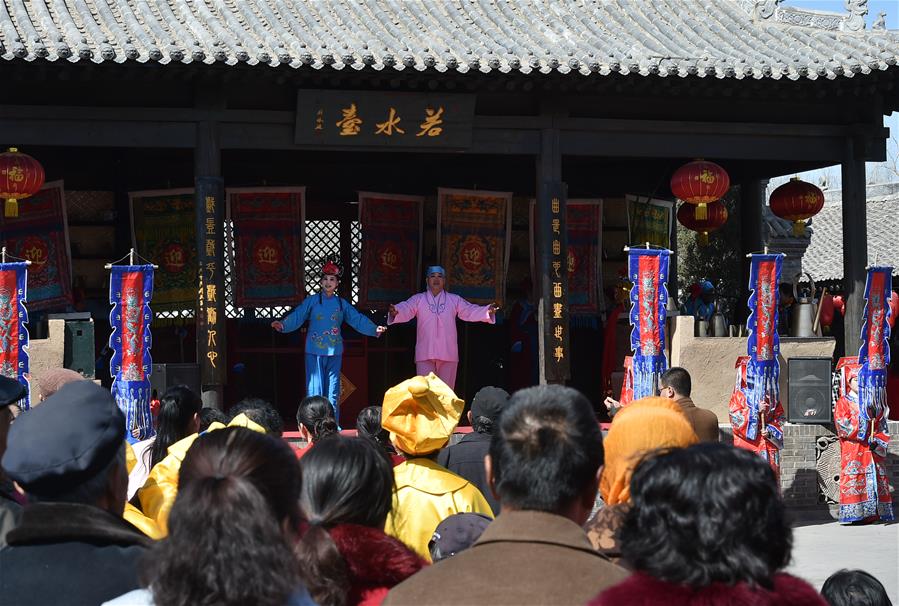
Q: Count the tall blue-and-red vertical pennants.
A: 5